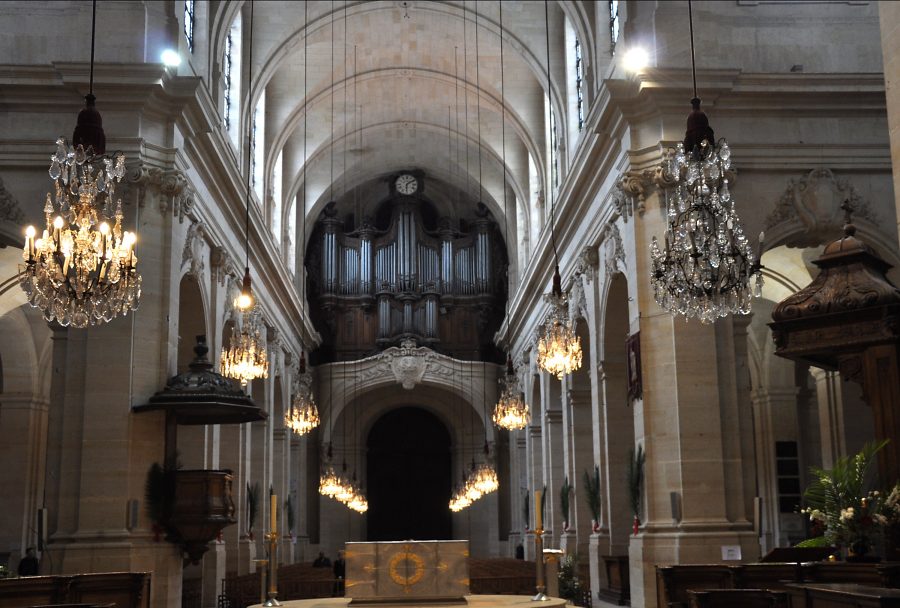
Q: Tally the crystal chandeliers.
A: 14